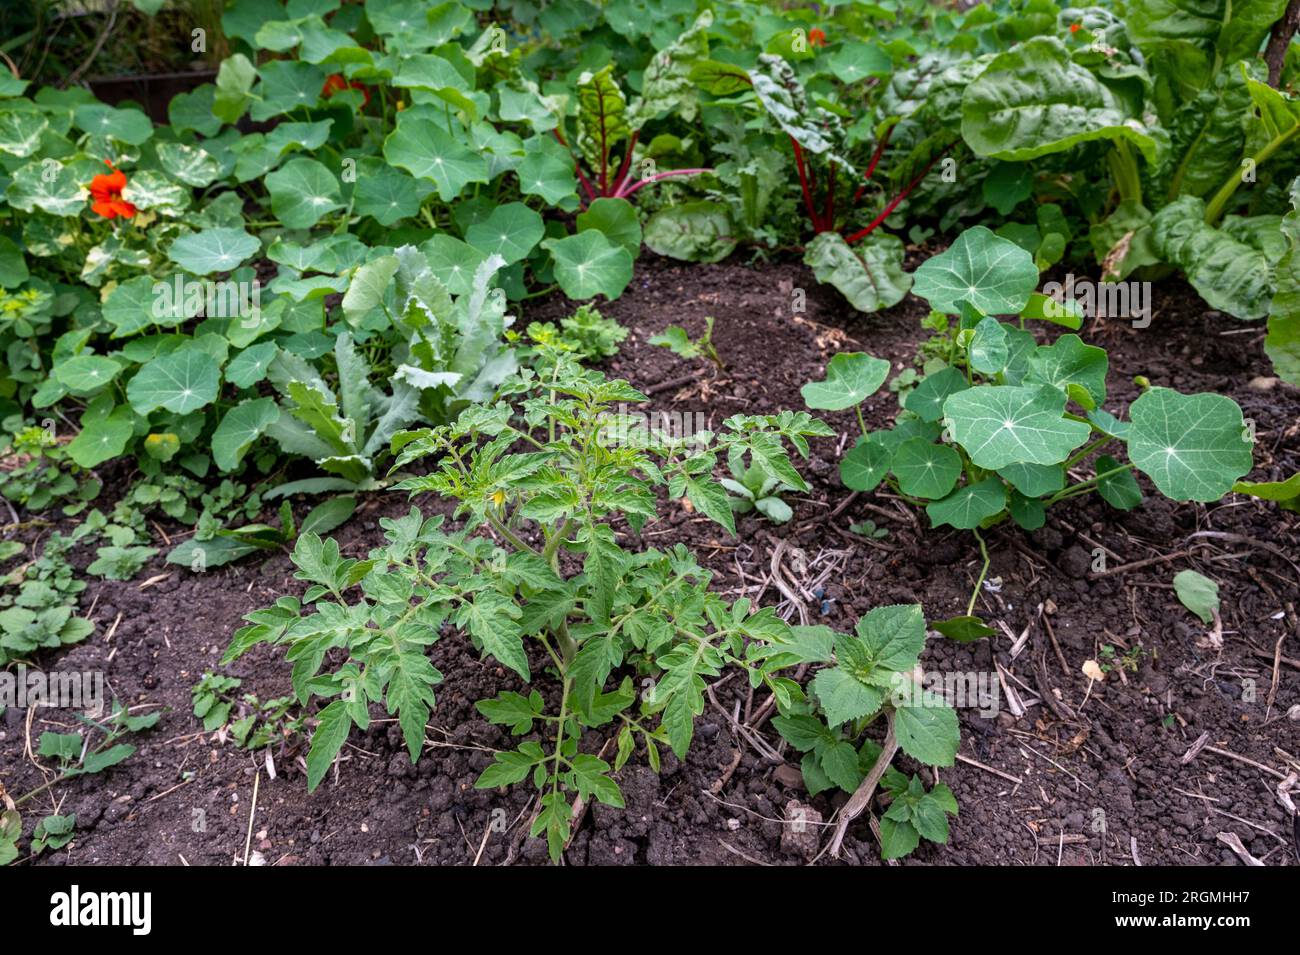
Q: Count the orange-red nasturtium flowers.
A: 4